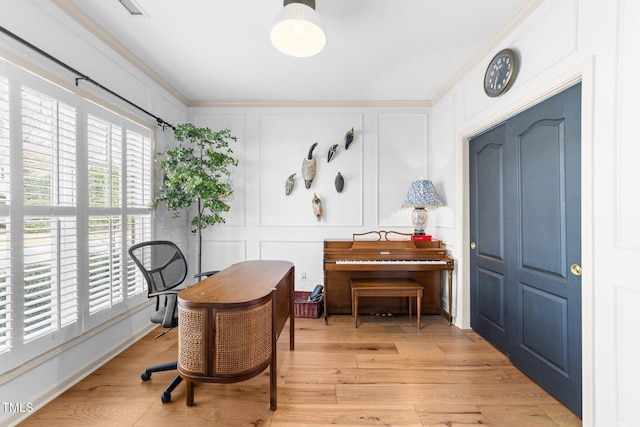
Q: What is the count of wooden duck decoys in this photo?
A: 6